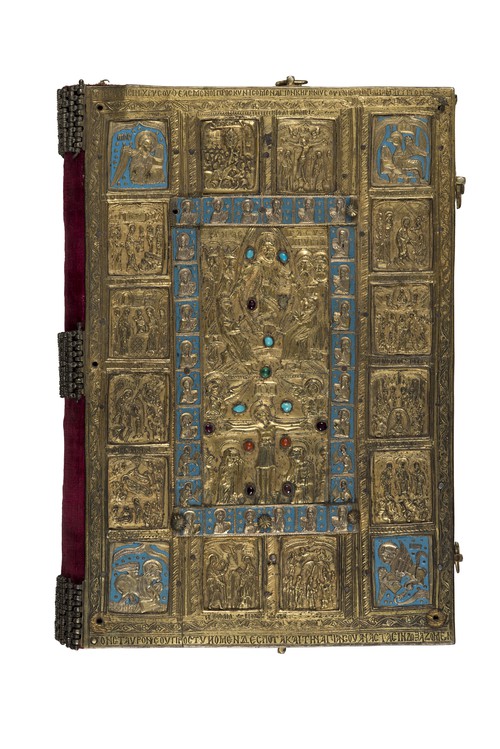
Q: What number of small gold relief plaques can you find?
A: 12